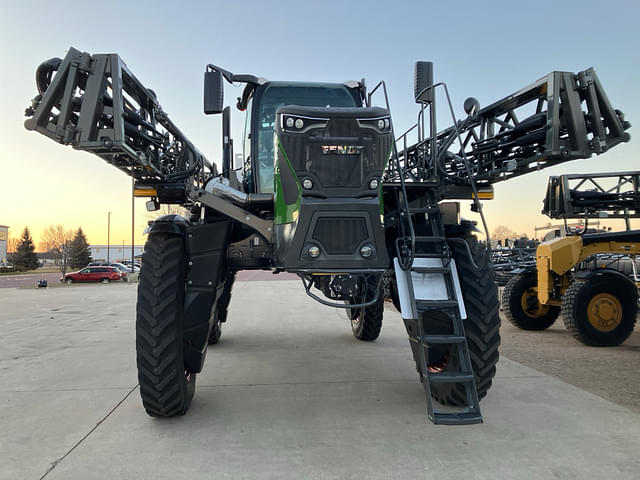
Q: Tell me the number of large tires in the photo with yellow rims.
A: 2